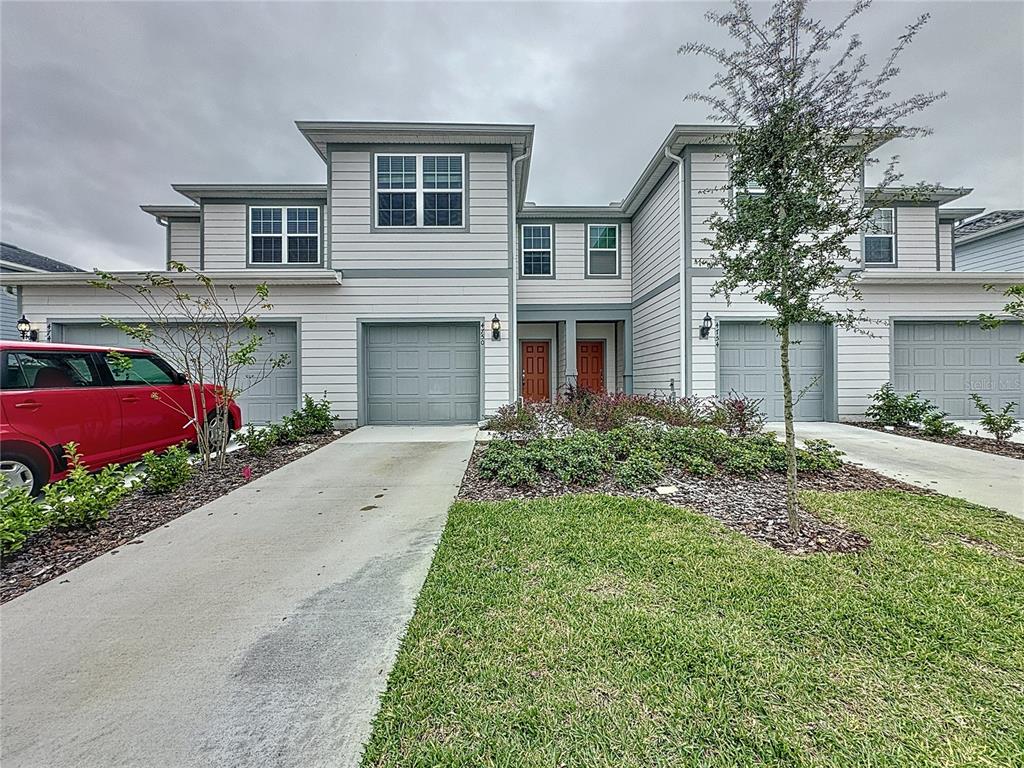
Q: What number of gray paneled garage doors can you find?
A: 4